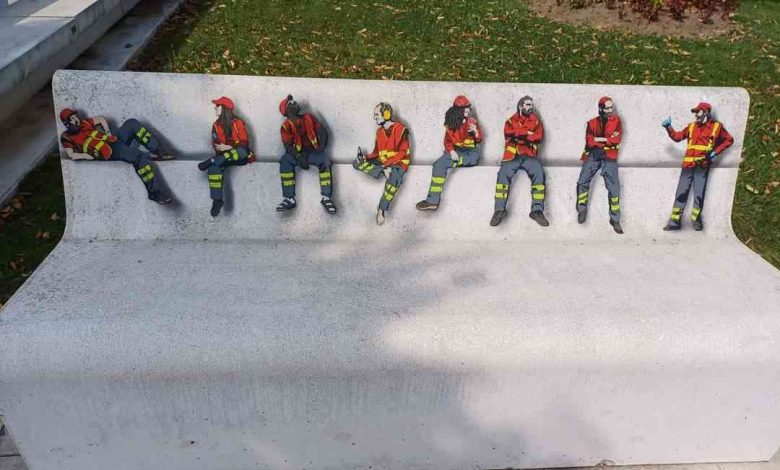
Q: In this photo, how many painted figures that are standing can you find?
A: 1